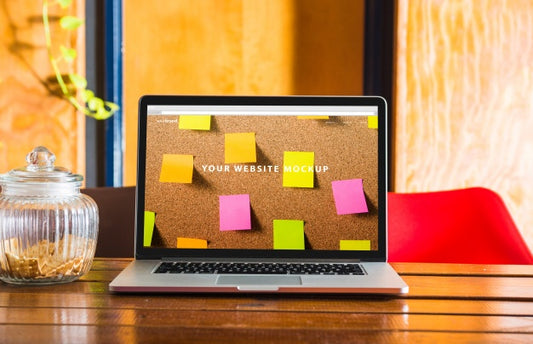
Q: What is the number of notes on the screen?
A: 12